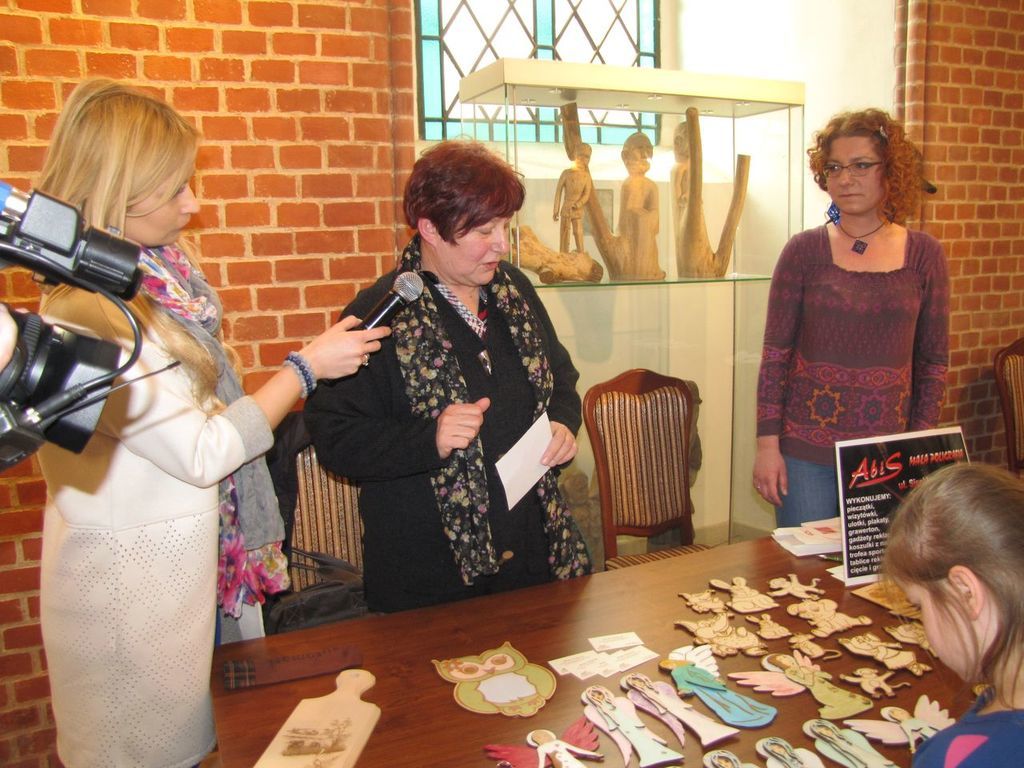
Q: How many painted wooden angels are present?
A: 9